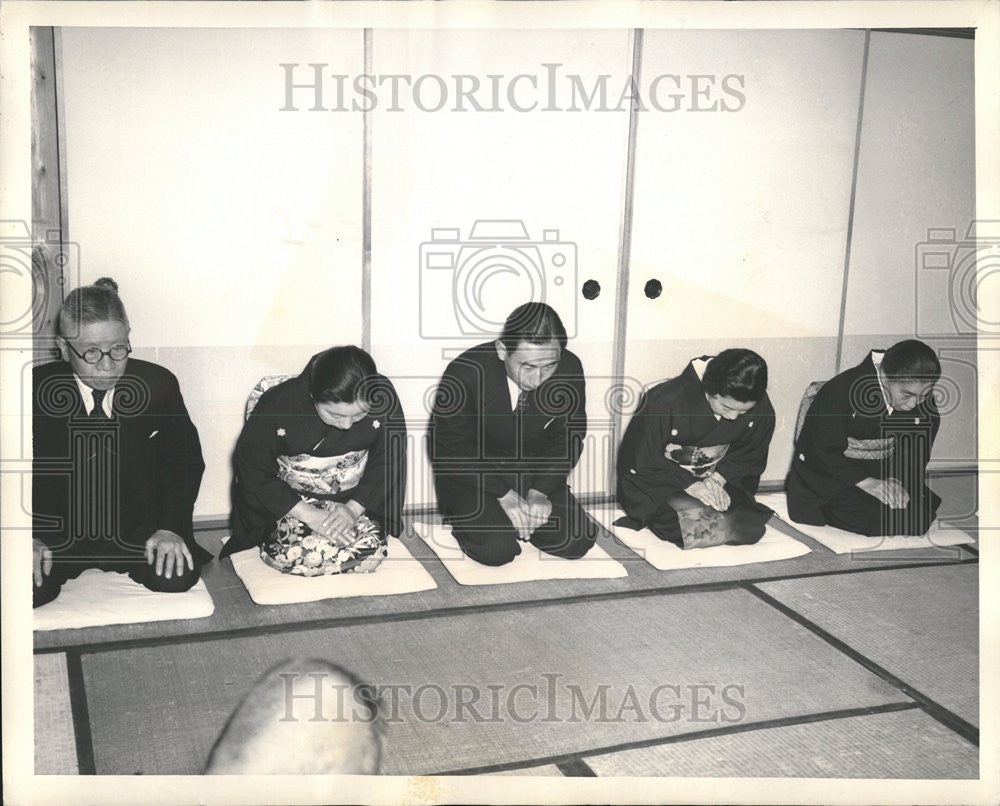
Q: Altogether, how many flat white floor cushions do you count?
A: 5